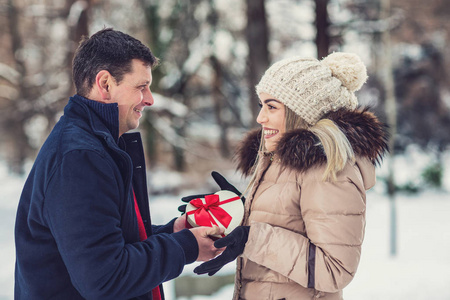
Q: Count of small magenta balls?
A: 0